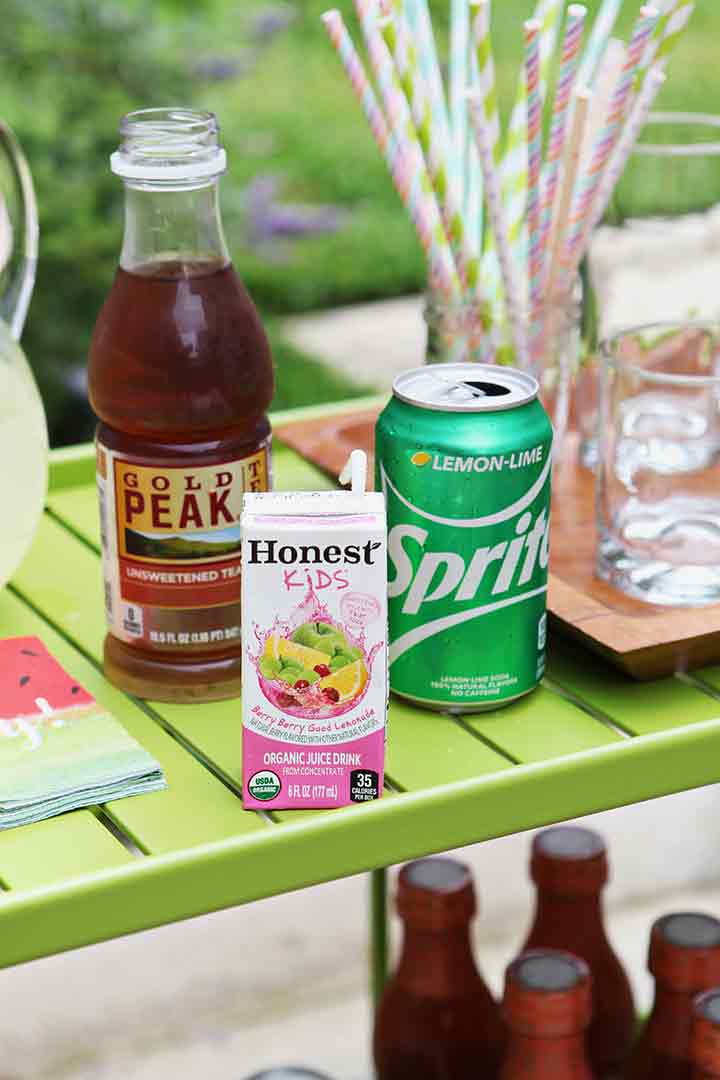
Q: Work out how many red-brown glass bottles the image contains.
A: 5